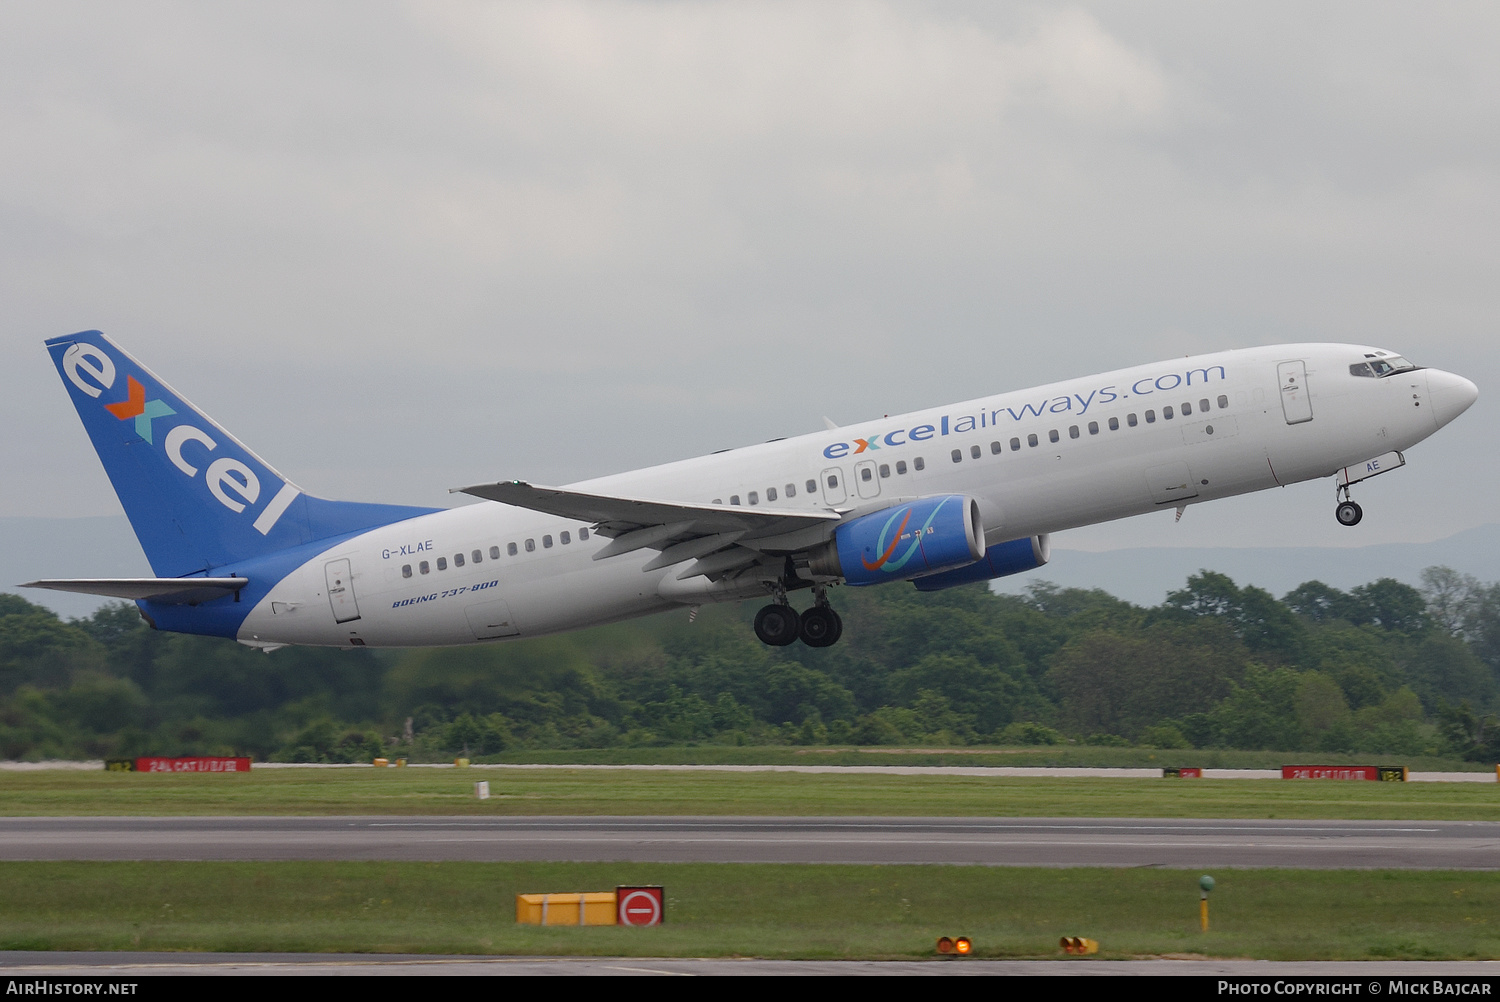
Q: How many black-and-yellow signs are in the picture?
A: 3